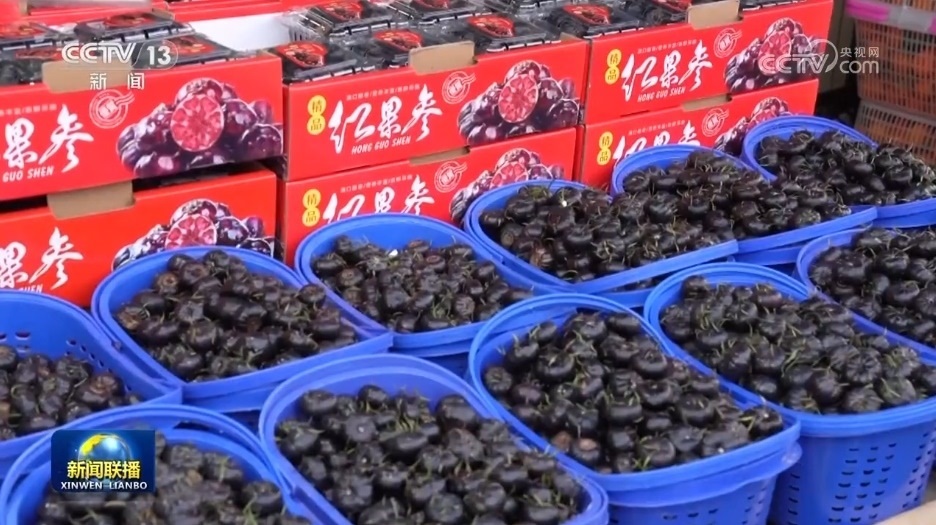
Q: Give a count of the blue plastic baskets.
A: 11